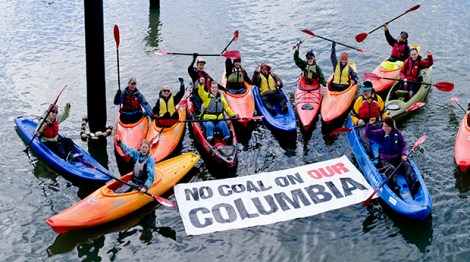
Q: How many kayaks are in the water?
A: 13